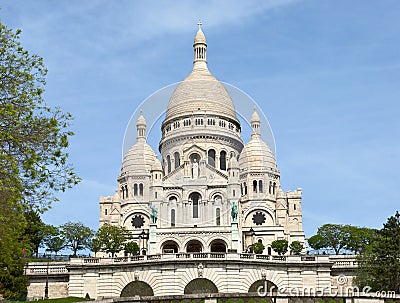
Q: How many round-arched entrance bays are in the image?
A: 3